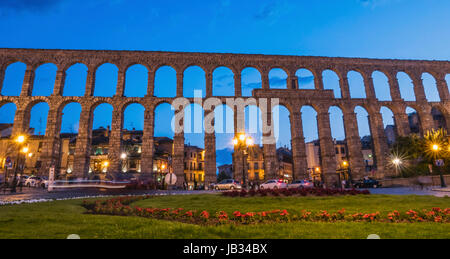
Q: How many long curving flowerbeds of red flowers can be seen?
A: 1